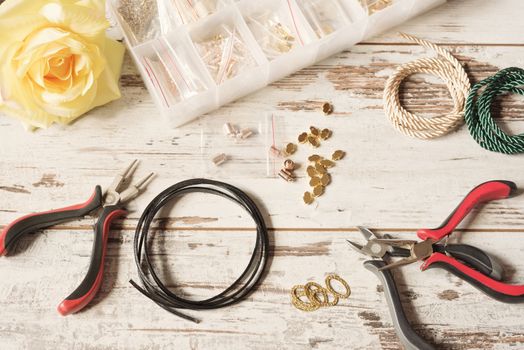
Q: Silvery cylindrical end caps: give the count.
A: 6